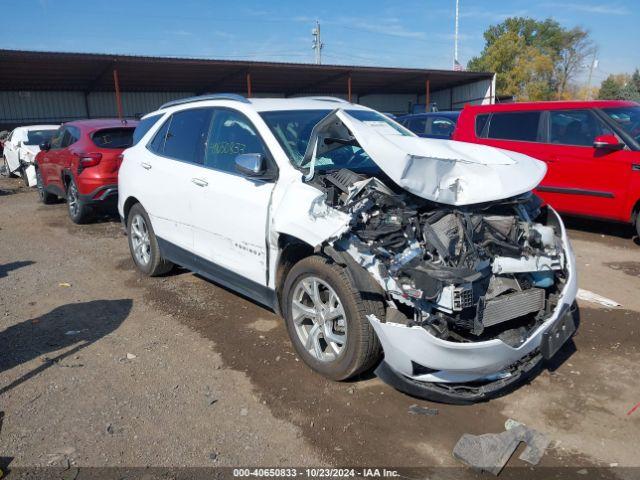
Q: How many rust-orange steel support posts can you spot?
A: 4